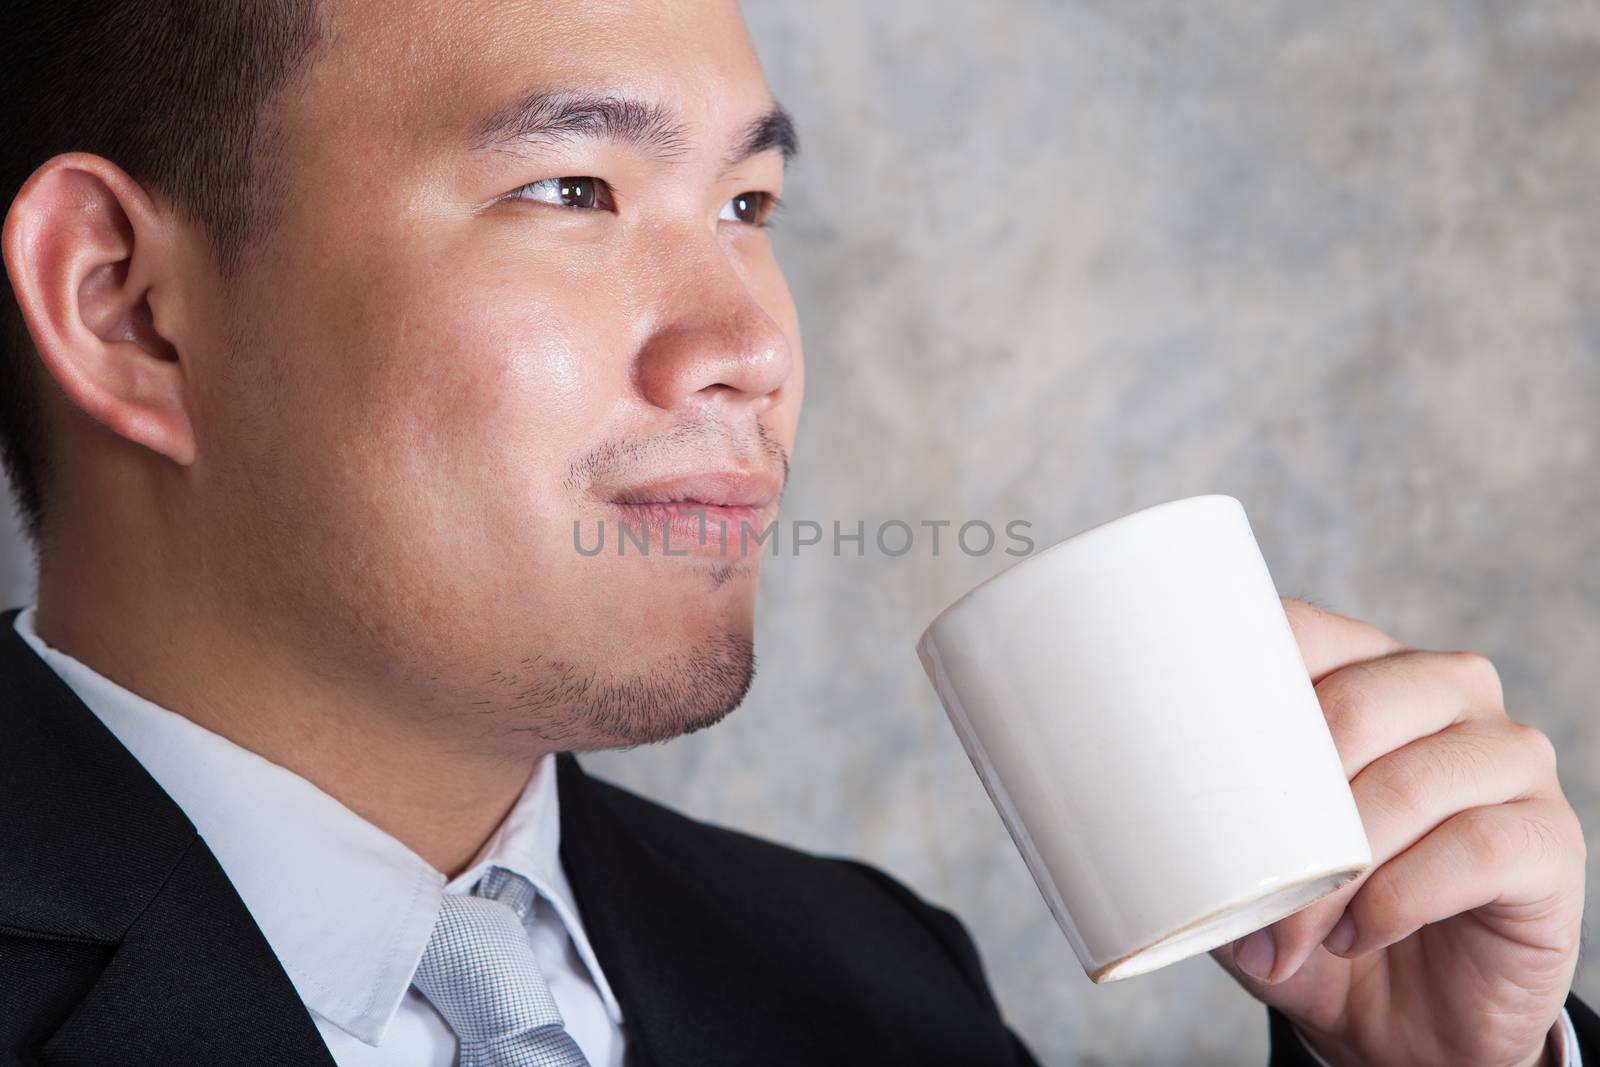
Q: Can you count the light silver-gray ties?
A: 1